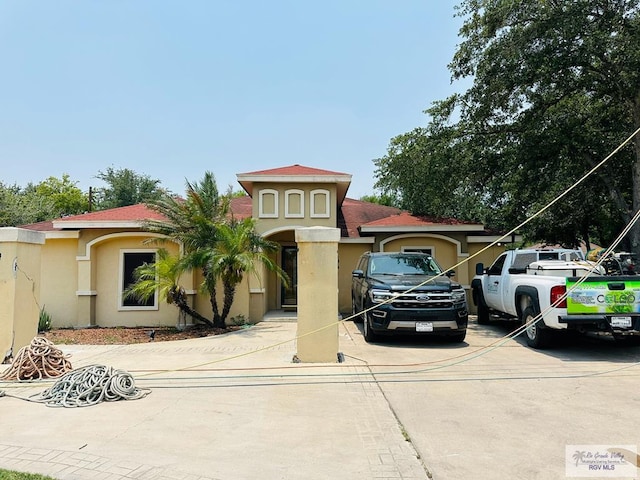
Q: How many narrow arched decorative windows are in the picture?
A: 3